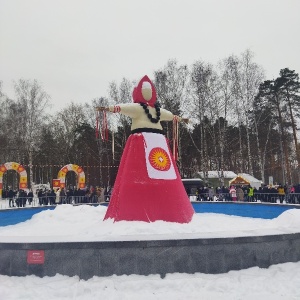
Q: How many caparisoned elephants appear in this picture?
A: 0